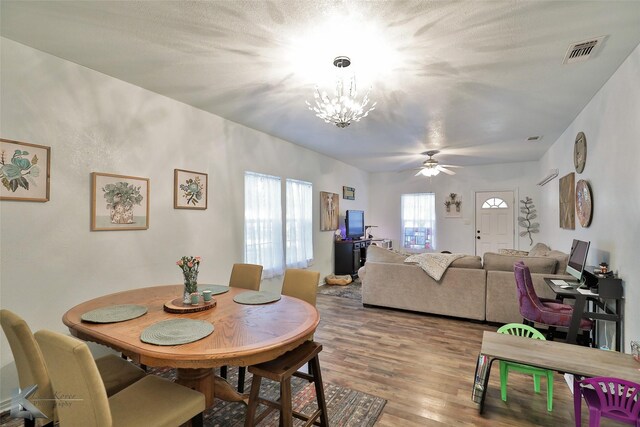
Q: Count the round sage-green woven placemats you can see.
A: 4